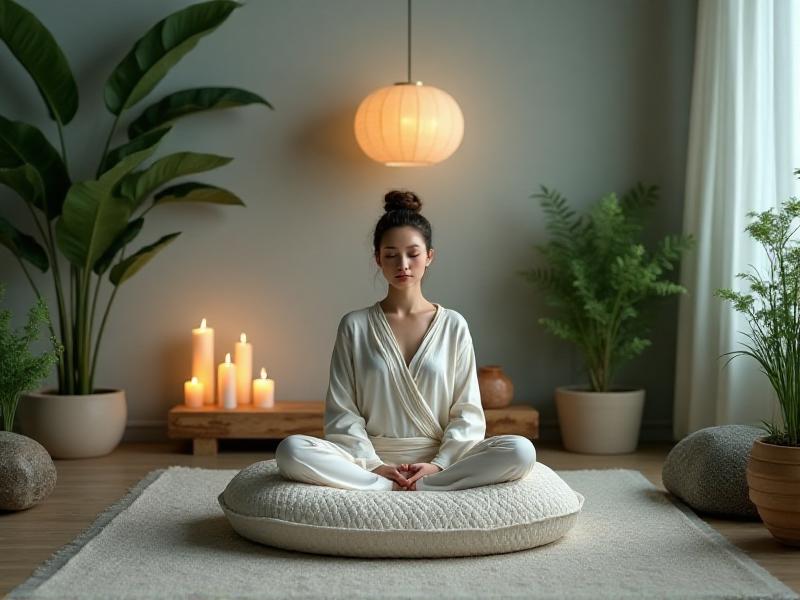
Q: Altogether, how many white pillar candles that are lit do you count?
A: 5